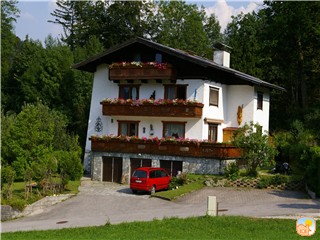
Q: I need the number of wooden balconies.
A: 3